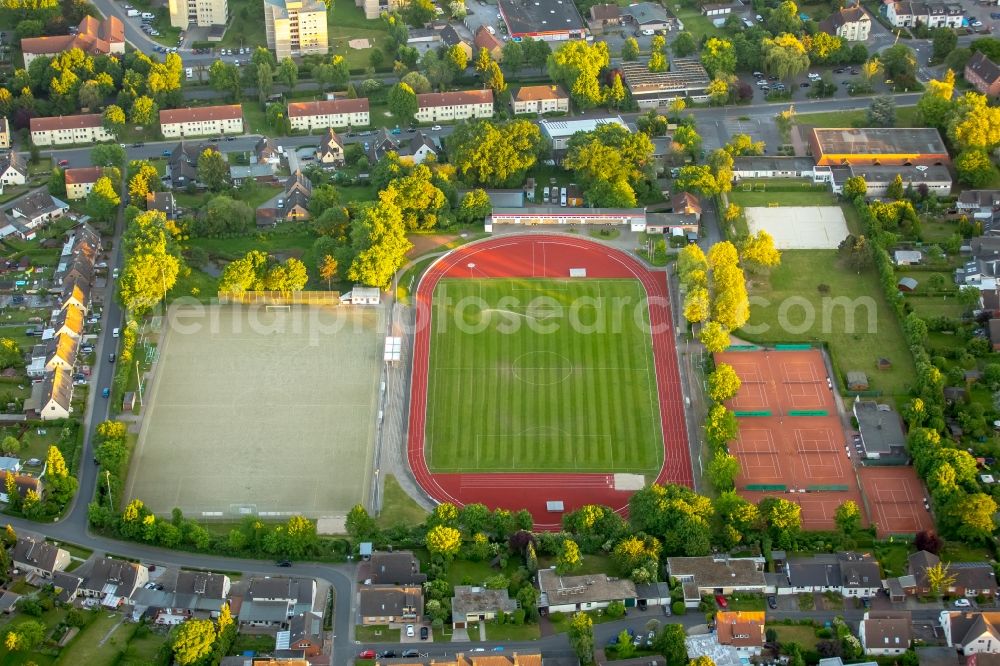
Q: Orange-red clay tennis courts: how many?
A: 6